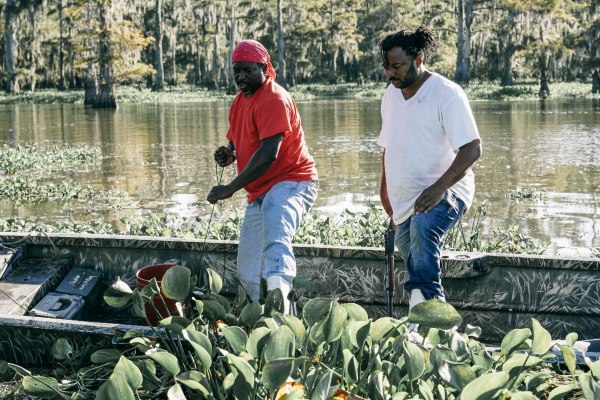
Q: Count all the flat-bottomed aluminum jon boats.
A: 1